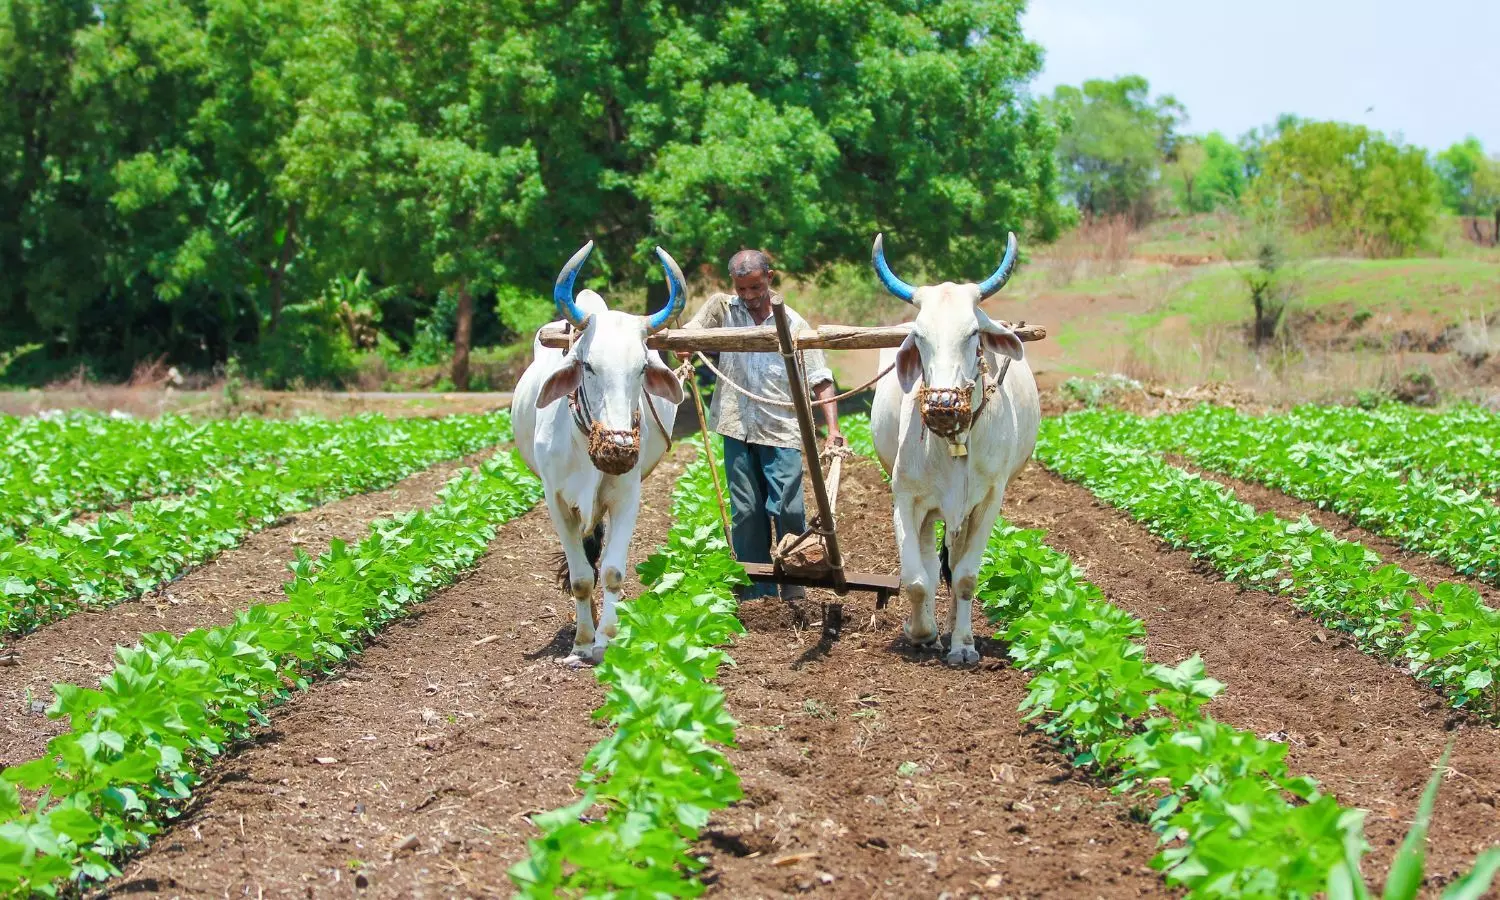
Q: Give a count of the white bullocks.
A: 2